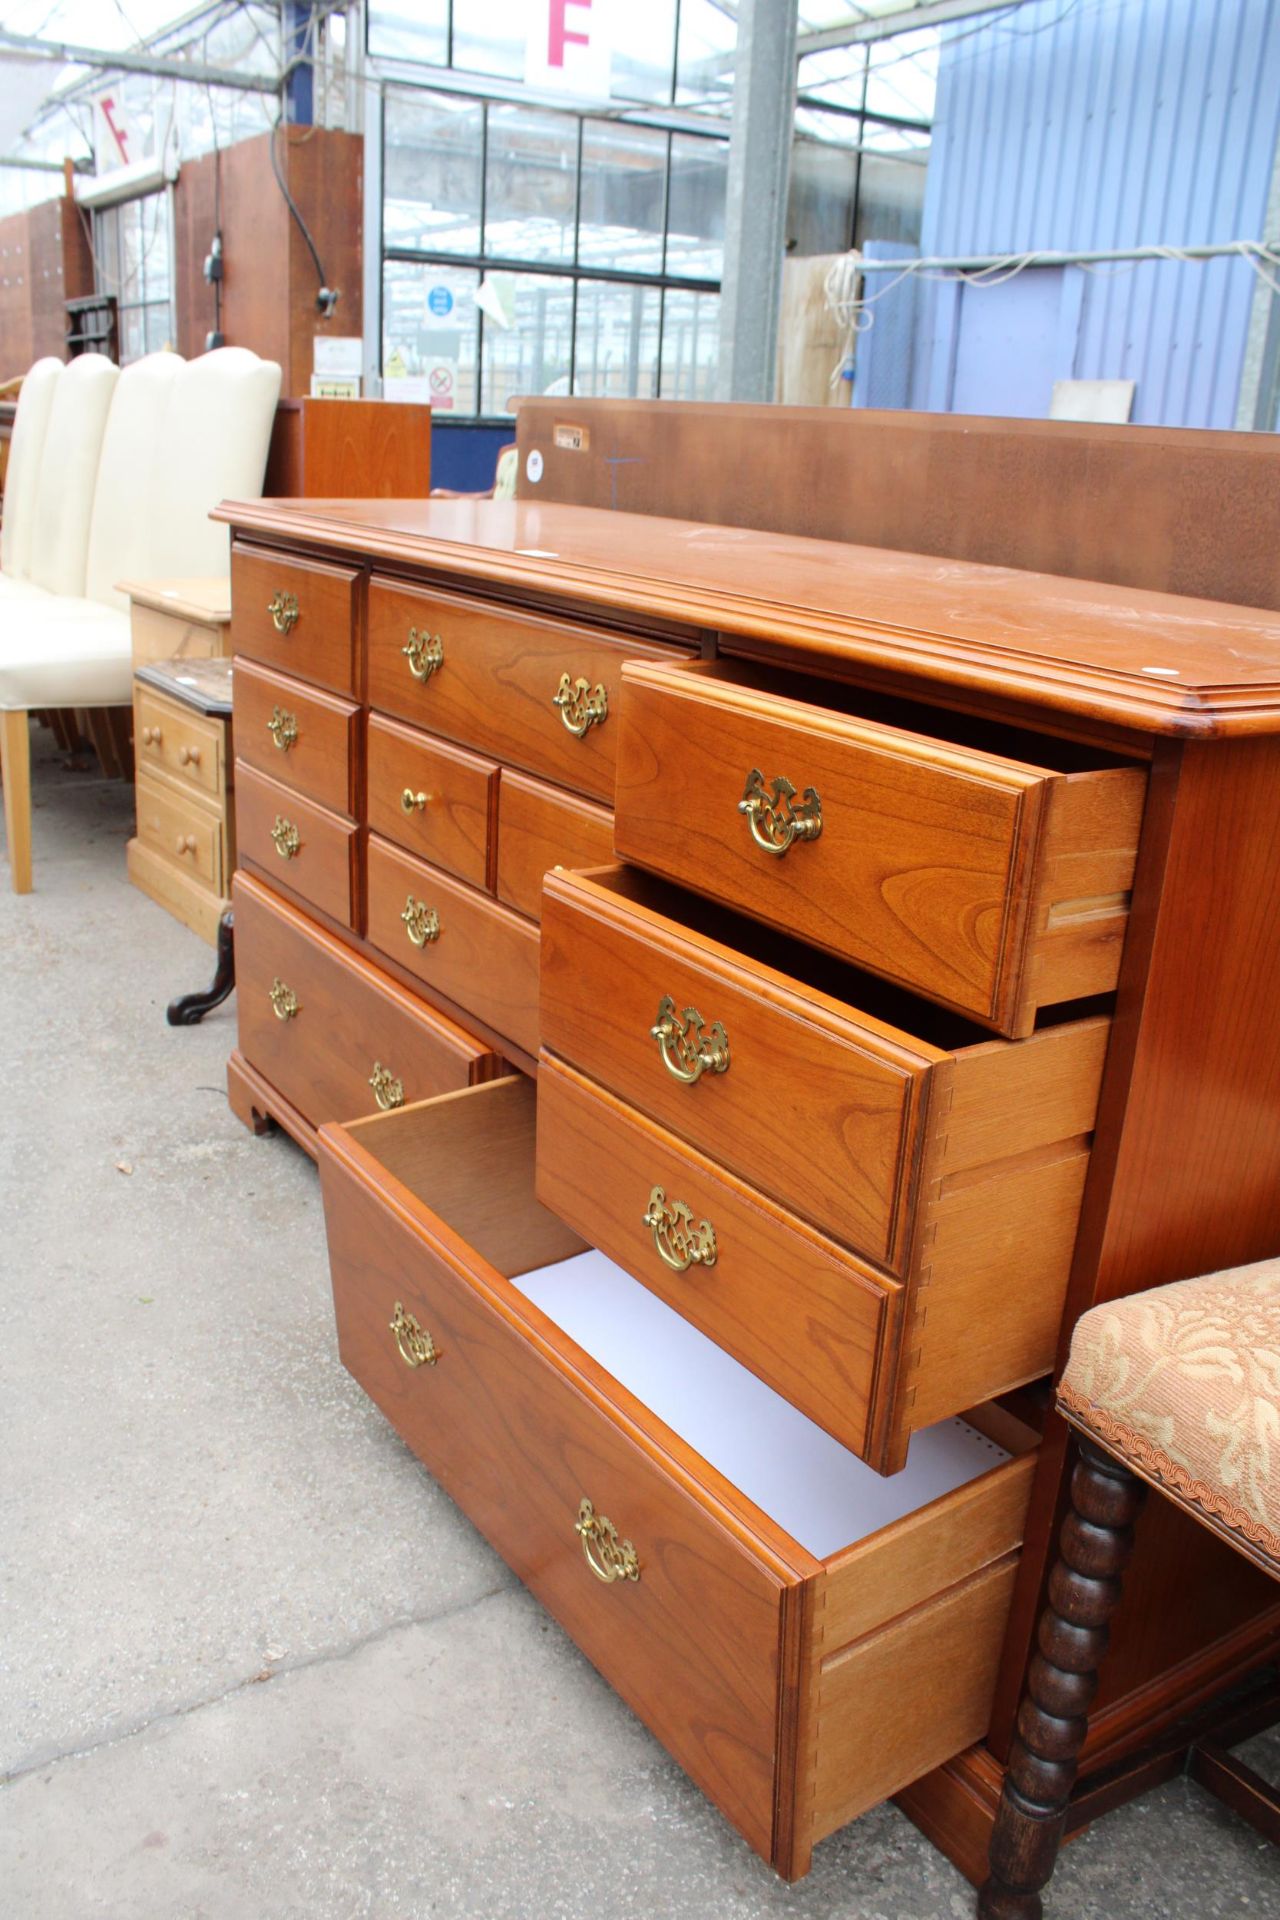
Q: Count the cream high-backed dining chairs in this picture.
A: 4